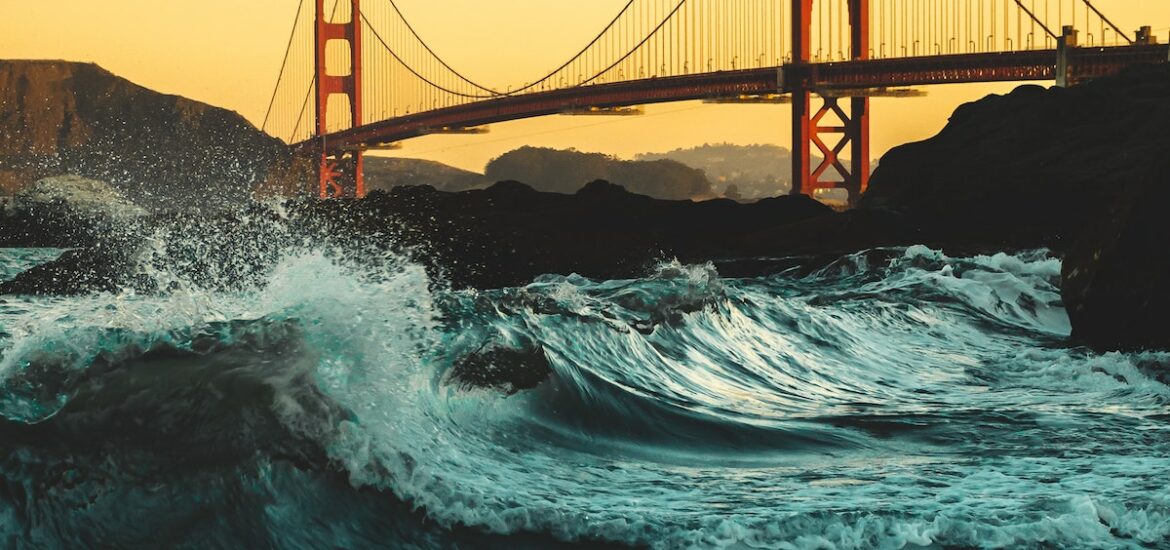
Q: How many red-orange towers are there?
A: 2